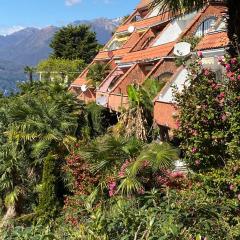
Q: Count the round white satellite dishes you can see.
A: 3